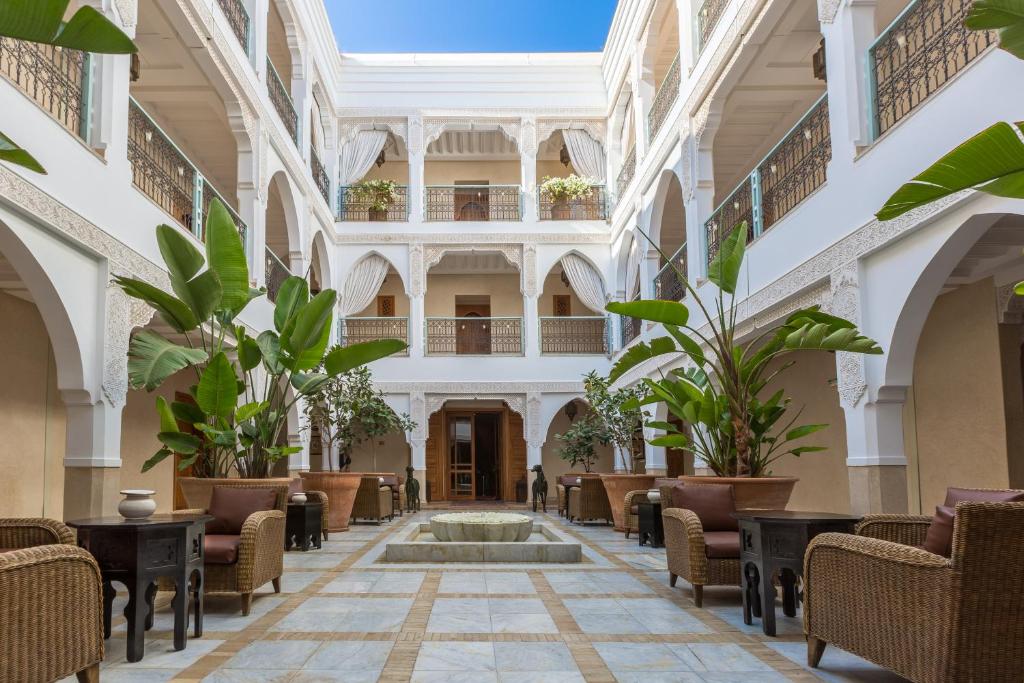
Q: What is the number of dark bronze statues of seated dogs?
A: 2